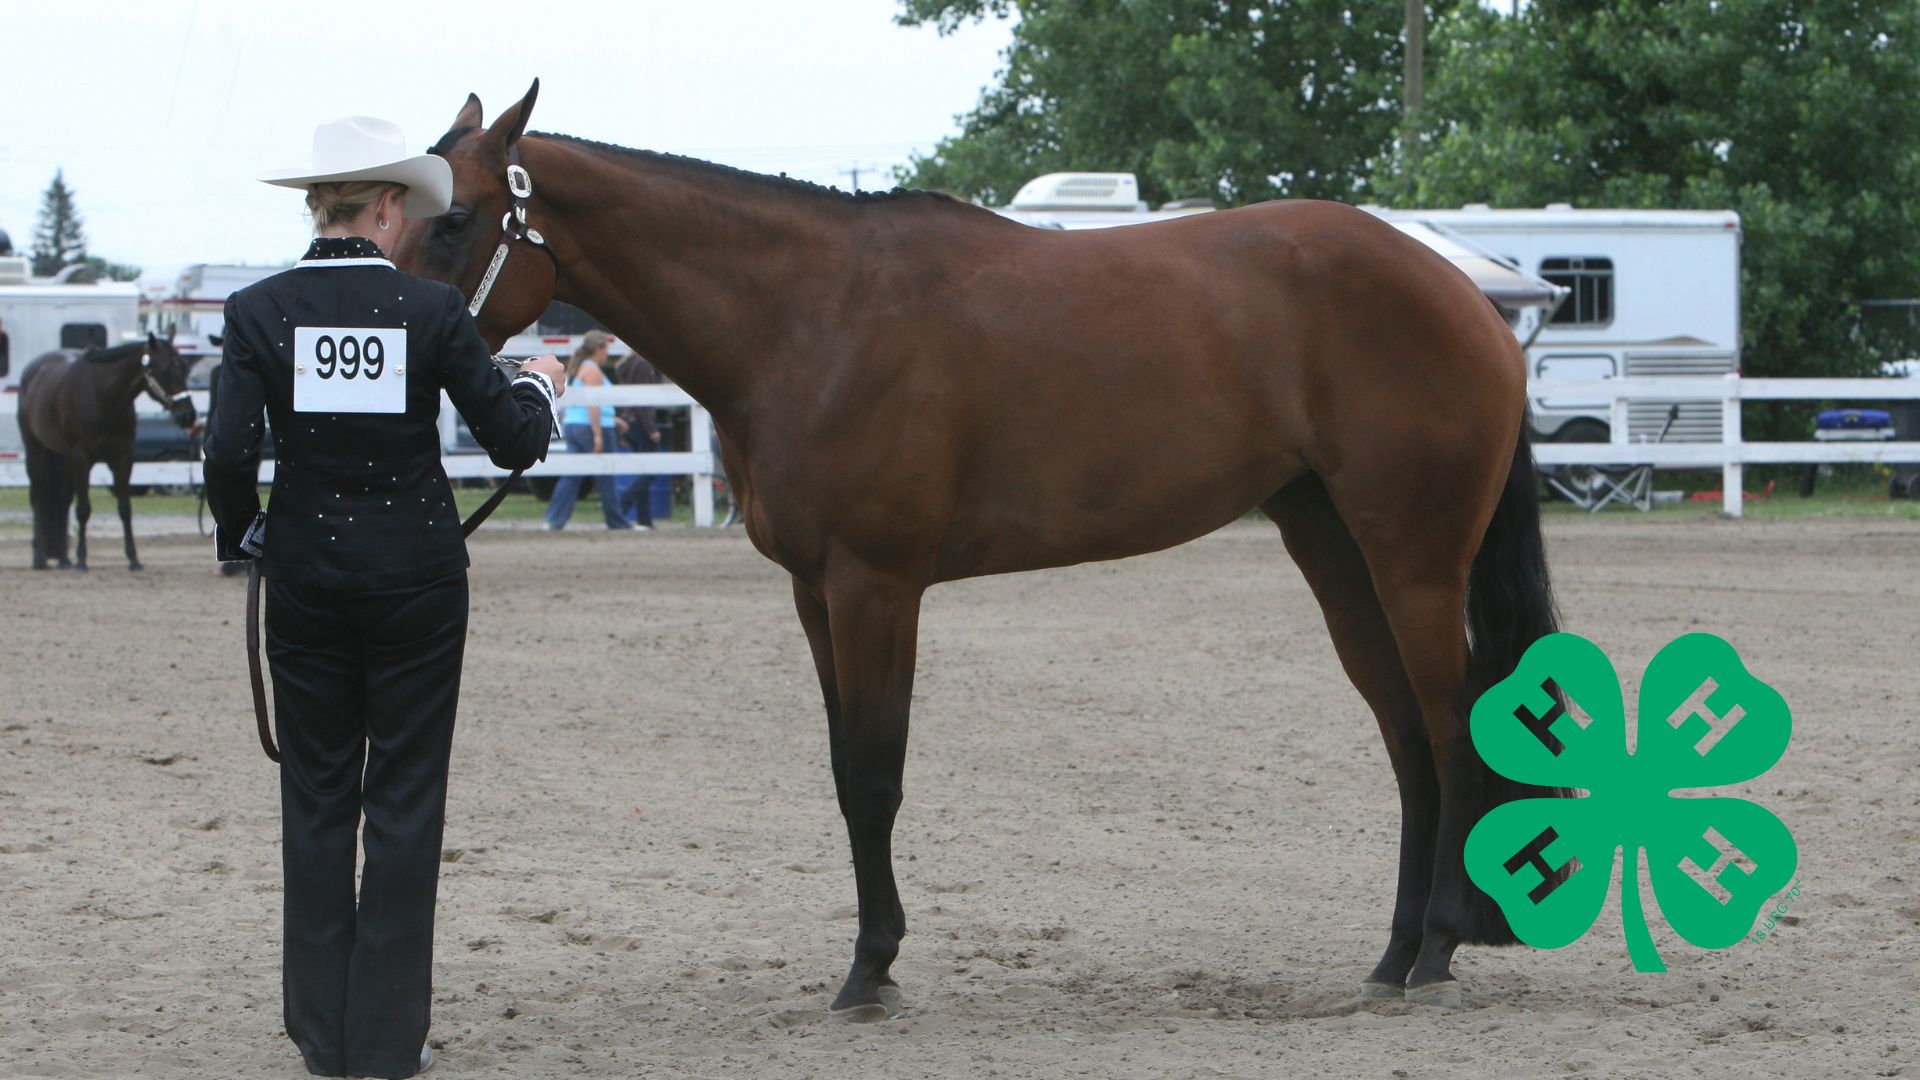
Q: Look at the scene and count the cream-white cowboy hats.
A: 1